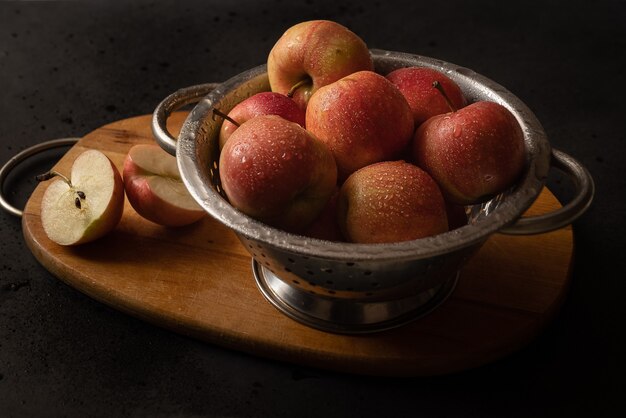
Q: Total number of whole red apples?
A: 7